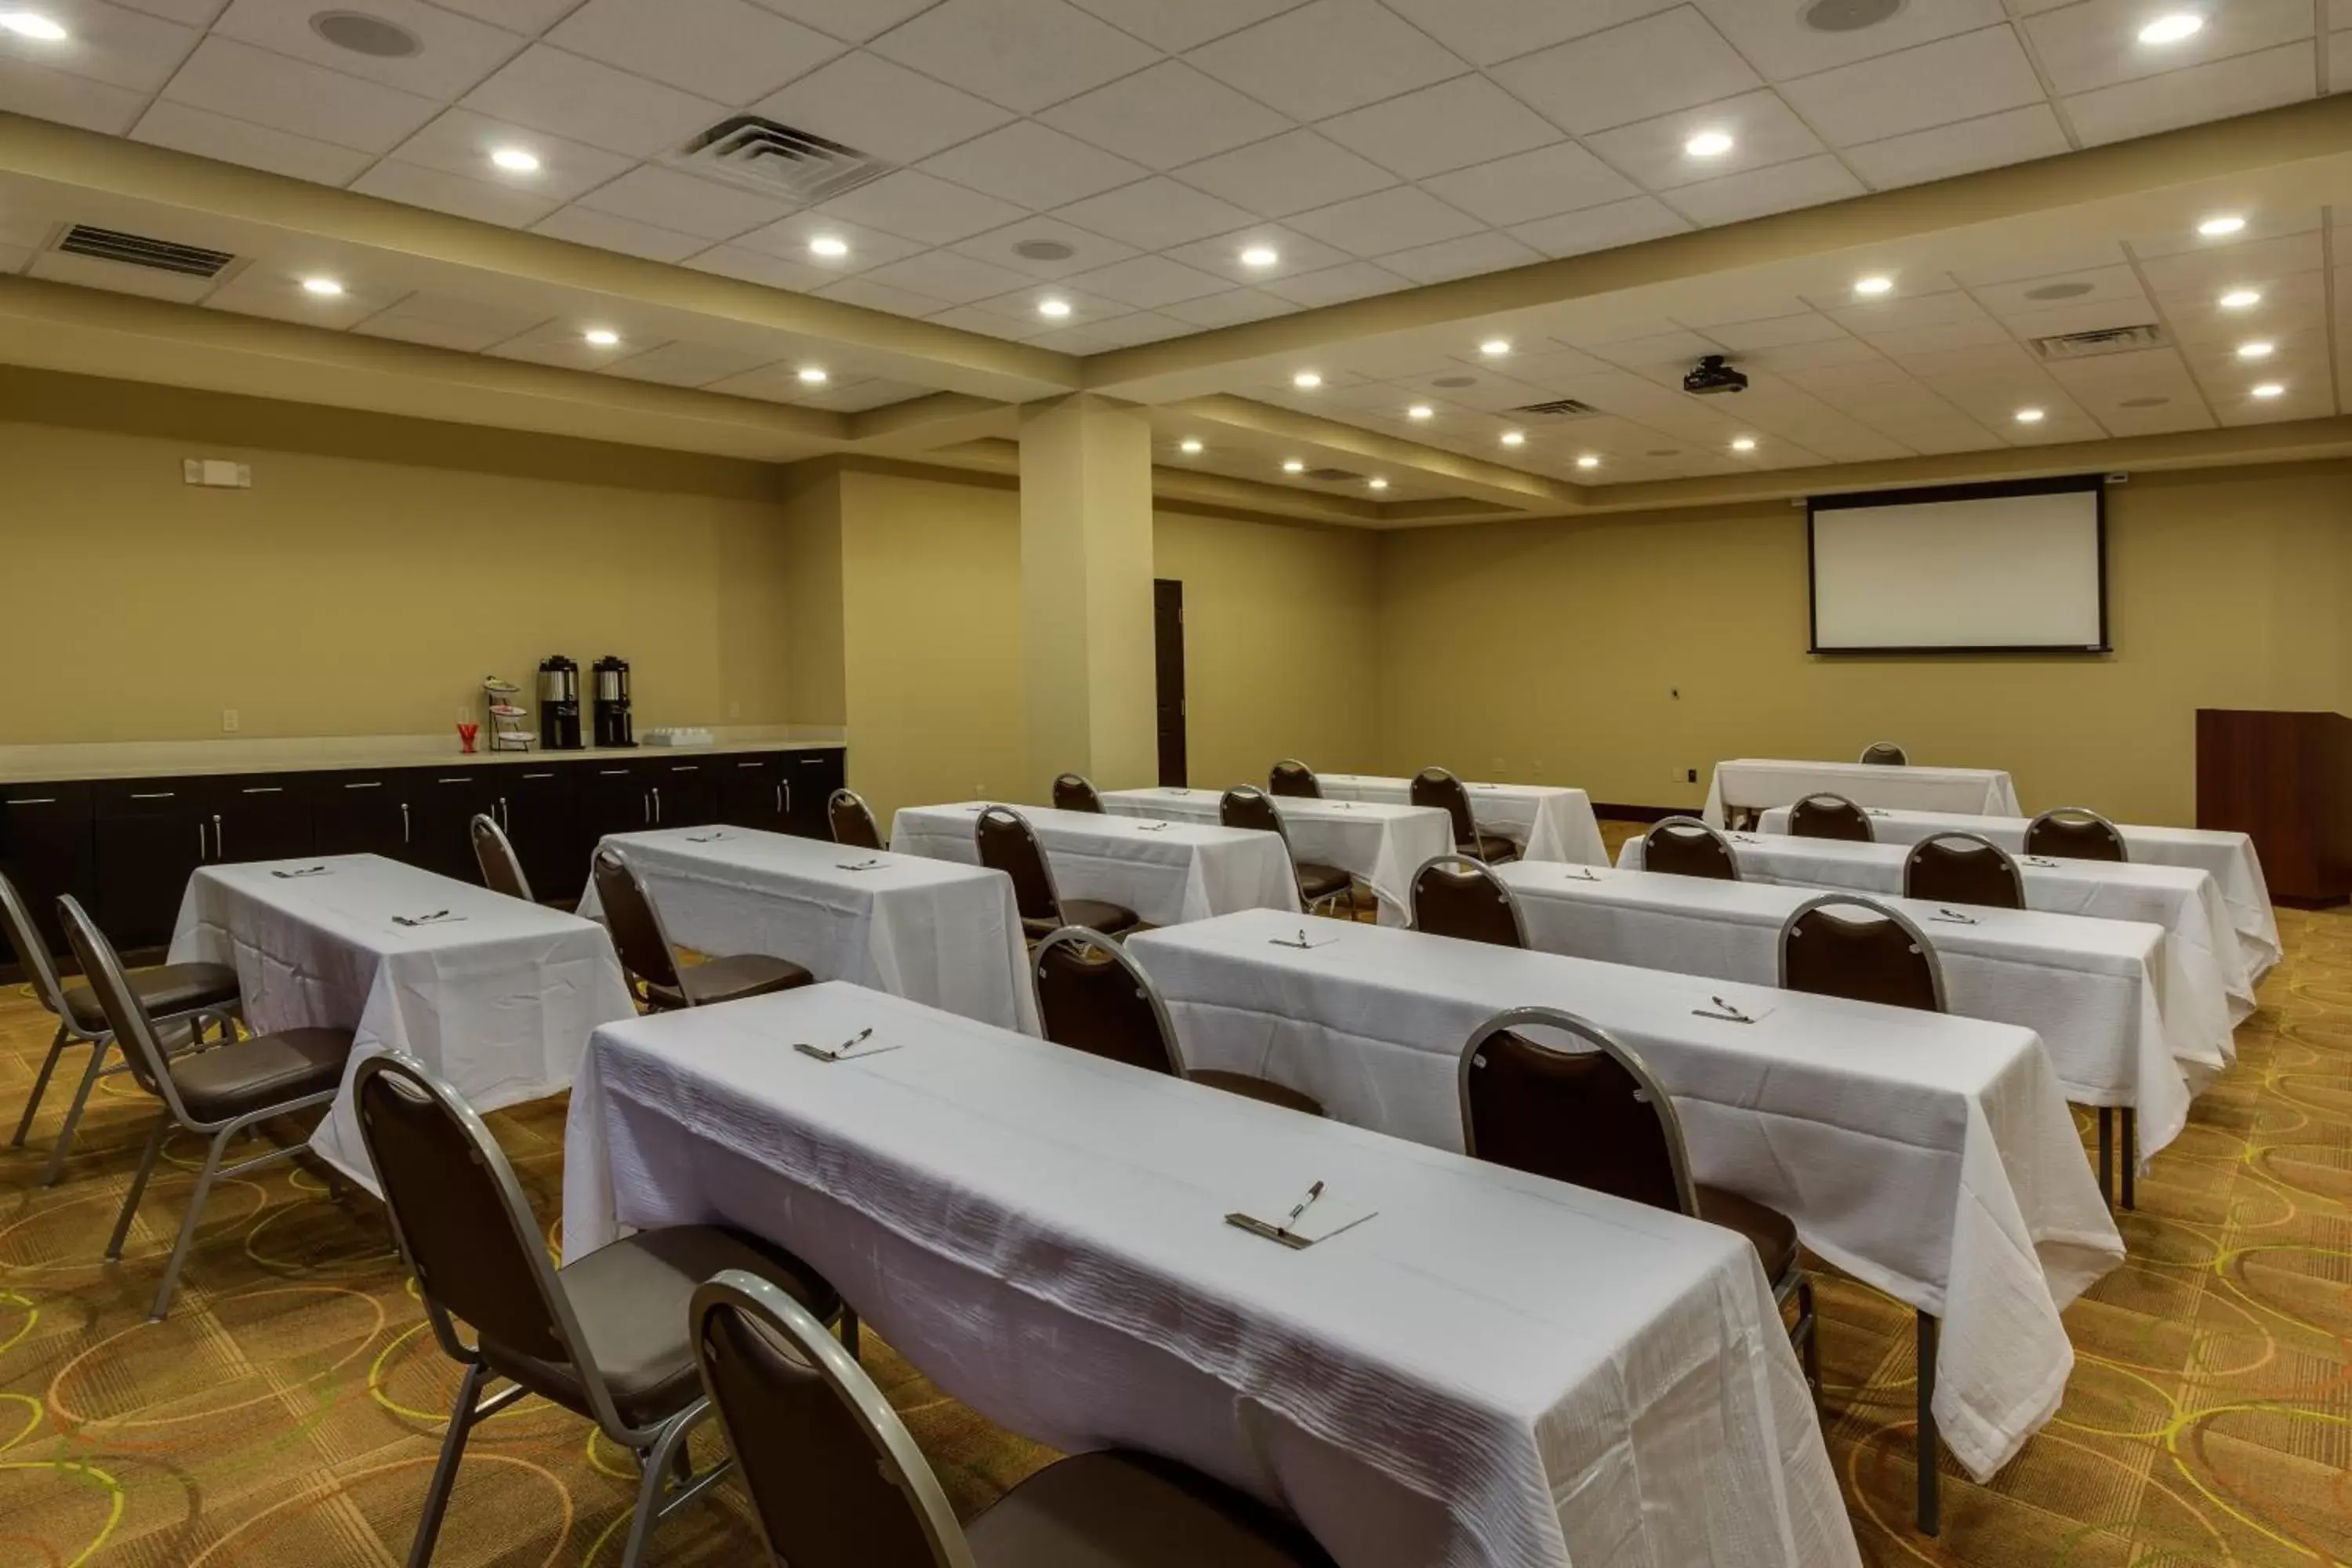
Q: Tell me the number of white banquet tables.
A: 11